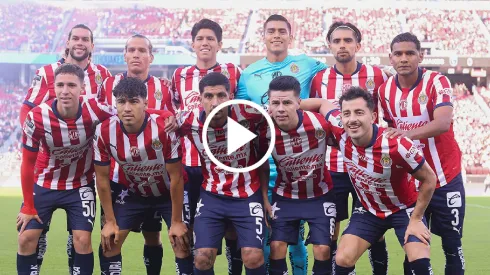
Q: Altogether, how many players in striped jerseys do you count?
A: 10